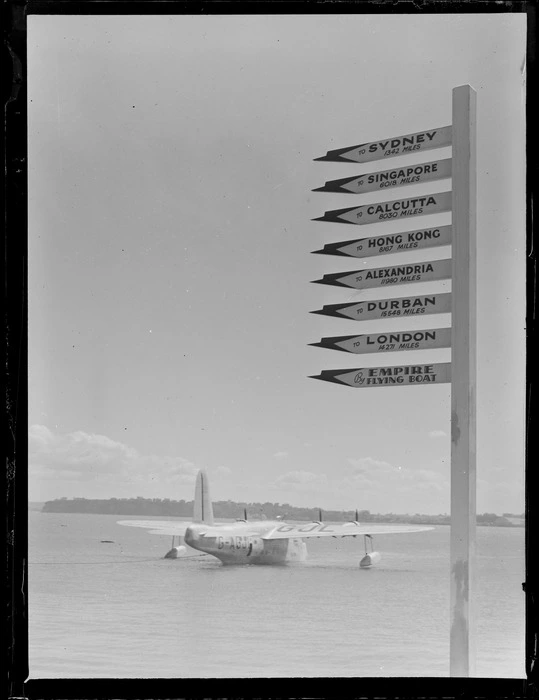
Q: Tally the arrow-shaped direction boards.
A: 8